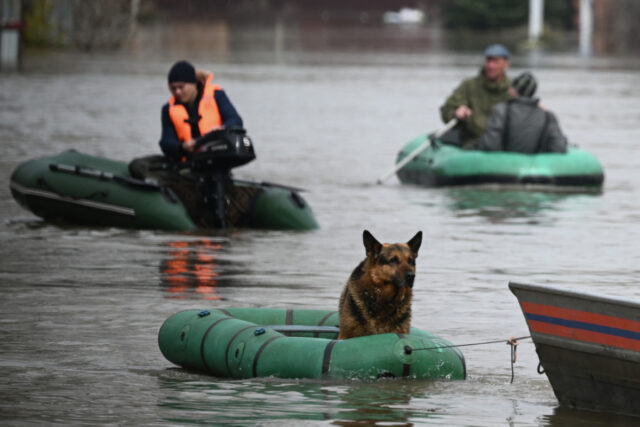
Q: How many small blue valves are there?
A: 2